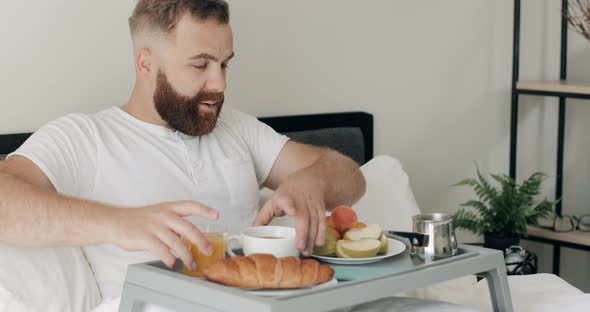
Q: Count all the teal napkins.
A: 1